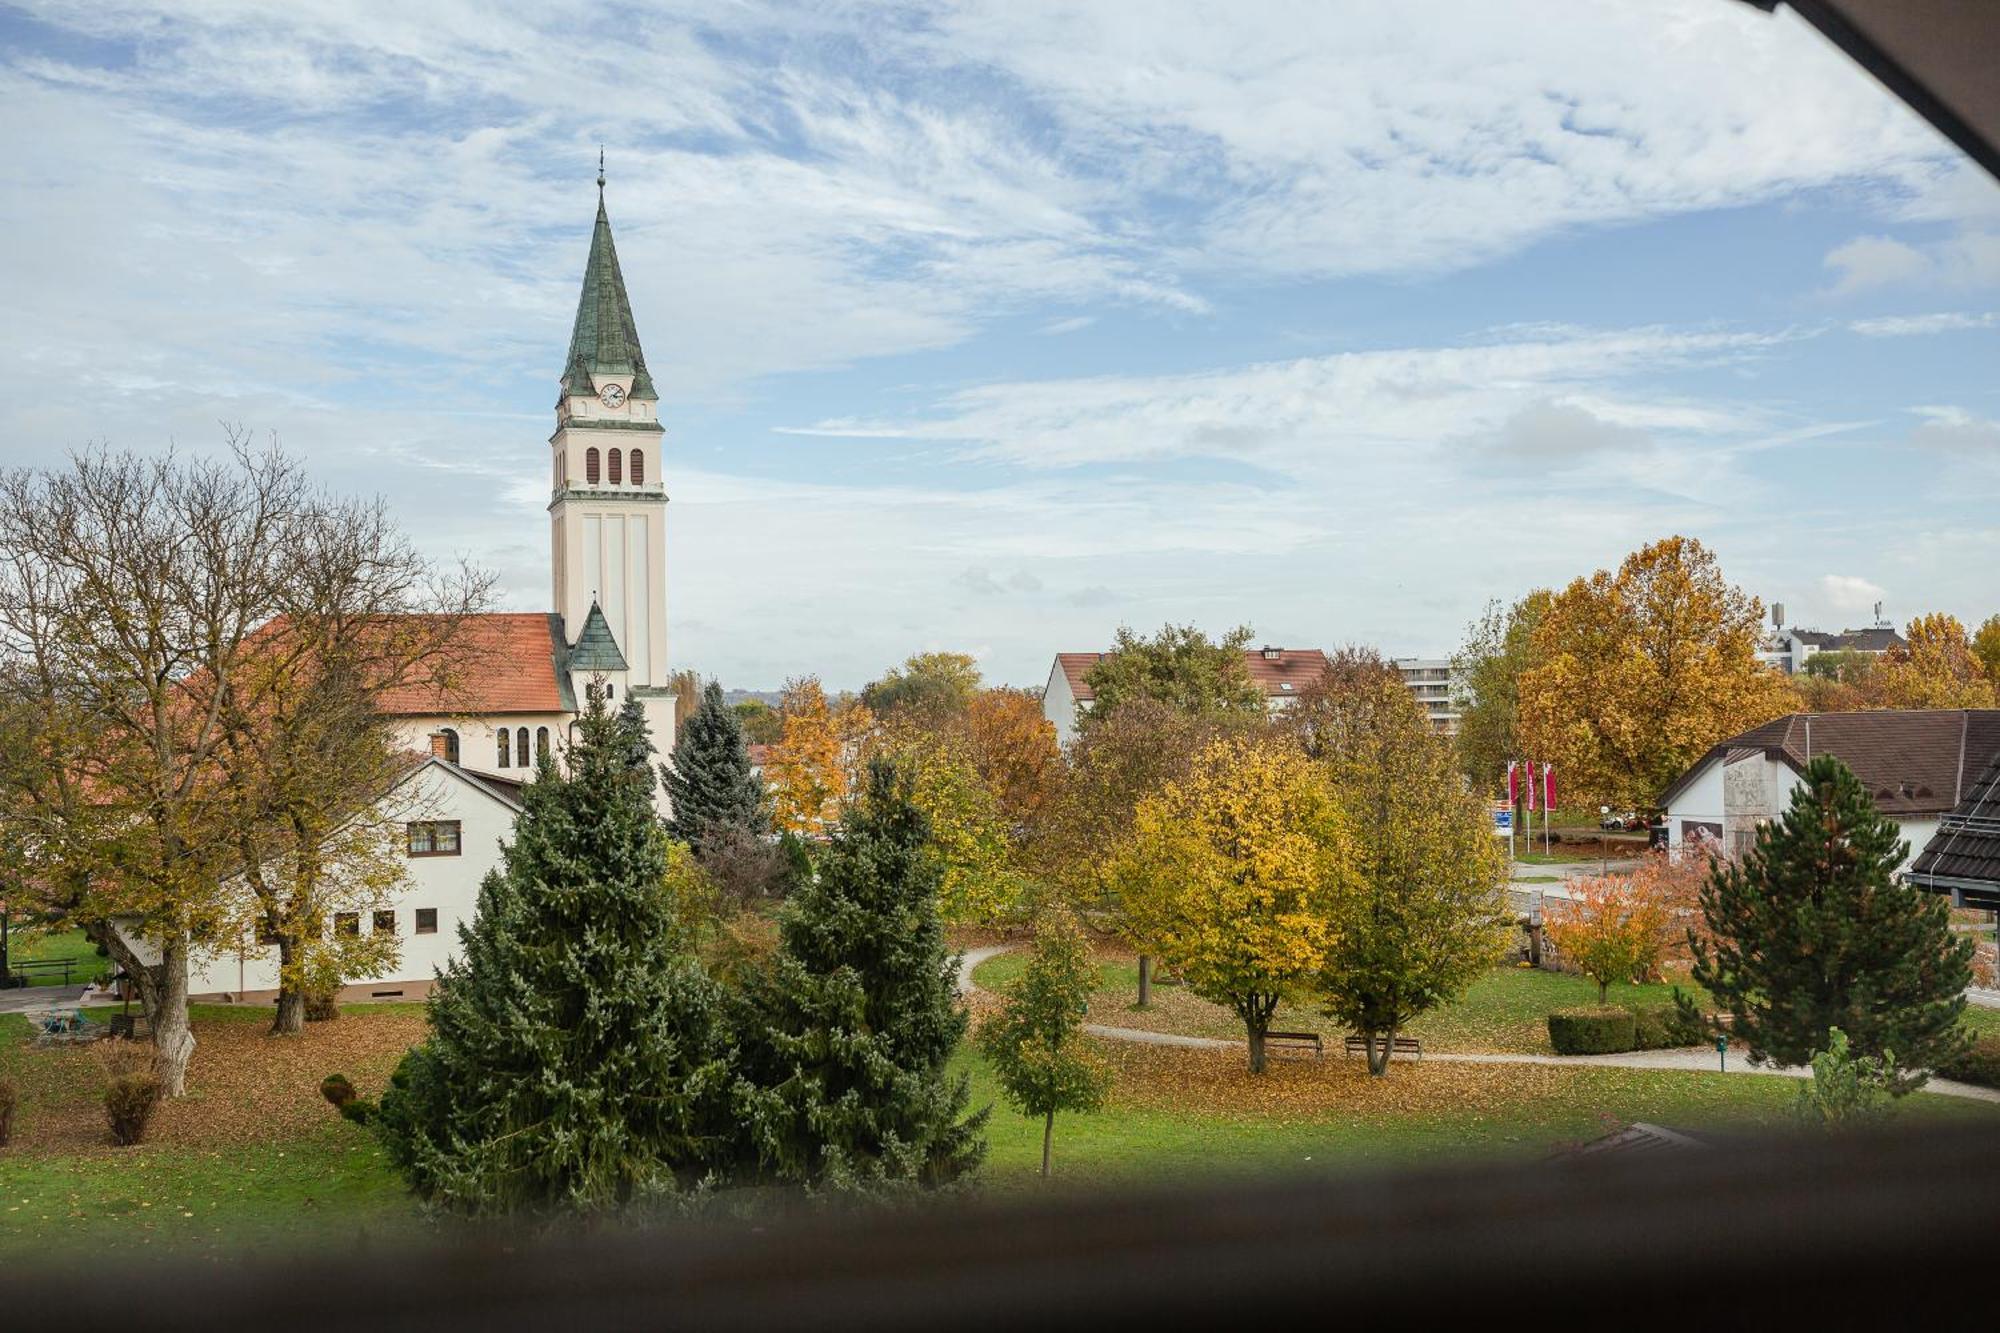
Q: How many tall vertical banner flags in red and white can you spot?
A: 3